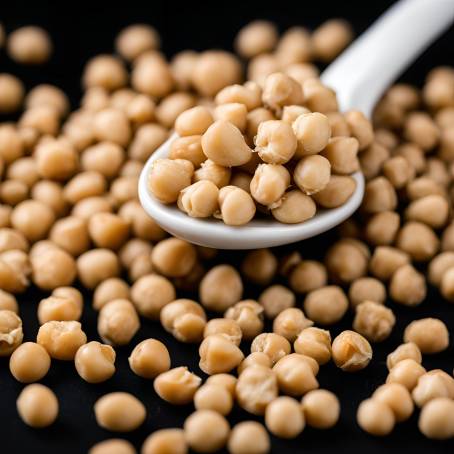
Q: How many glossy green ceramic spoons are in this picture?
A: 0